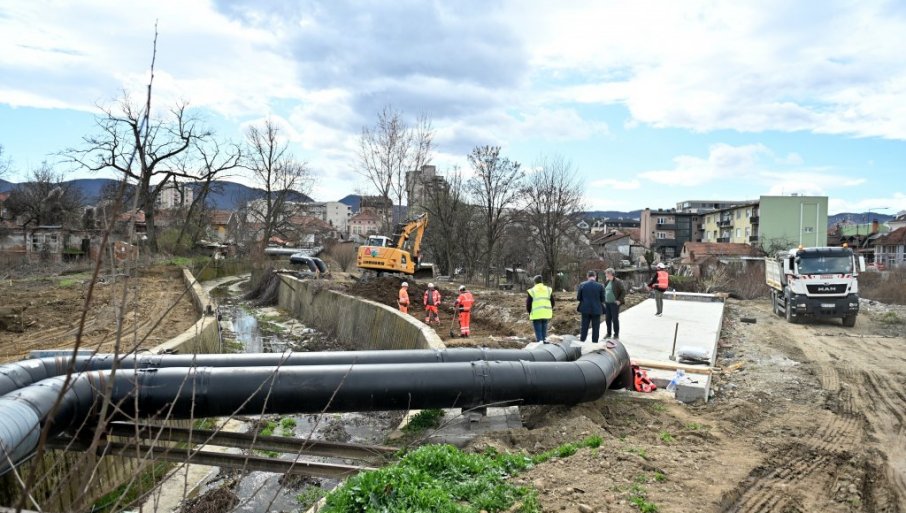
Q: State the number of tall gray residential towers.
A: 1